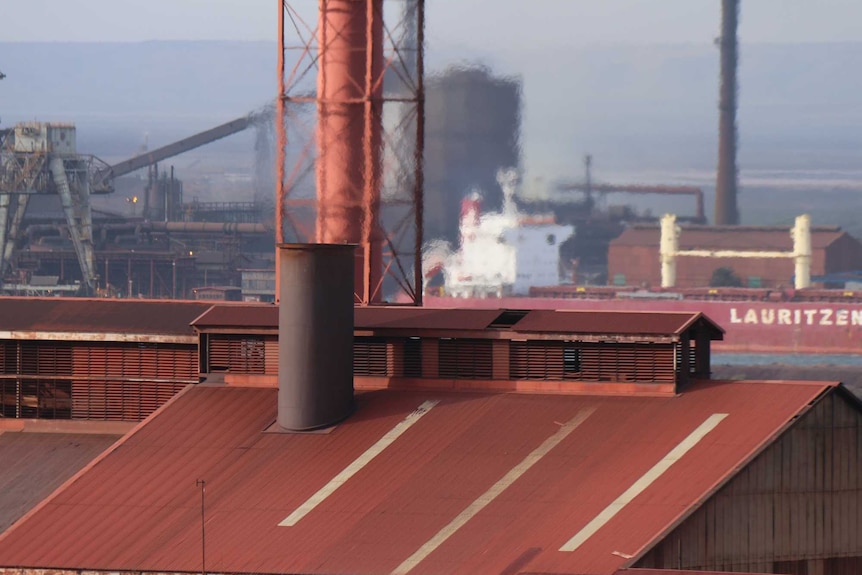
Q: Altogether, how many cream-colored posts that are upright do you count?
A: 2